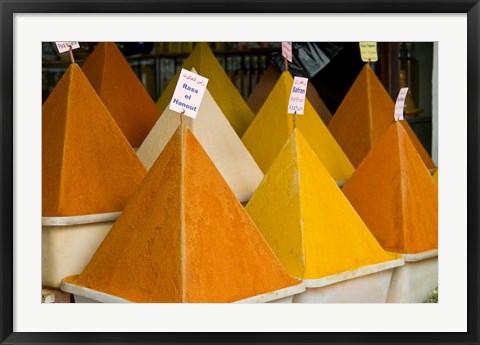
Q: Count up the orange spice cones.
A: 5